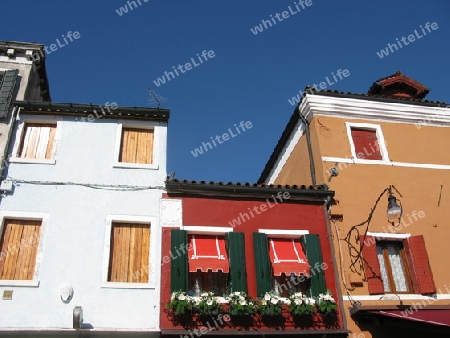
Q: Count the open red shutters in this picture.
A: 2